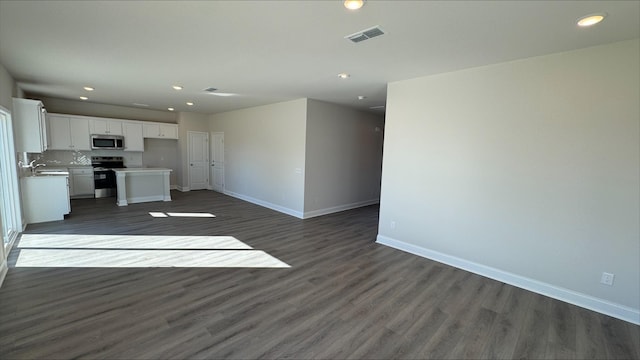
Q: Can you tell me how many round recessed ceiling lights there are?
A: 8